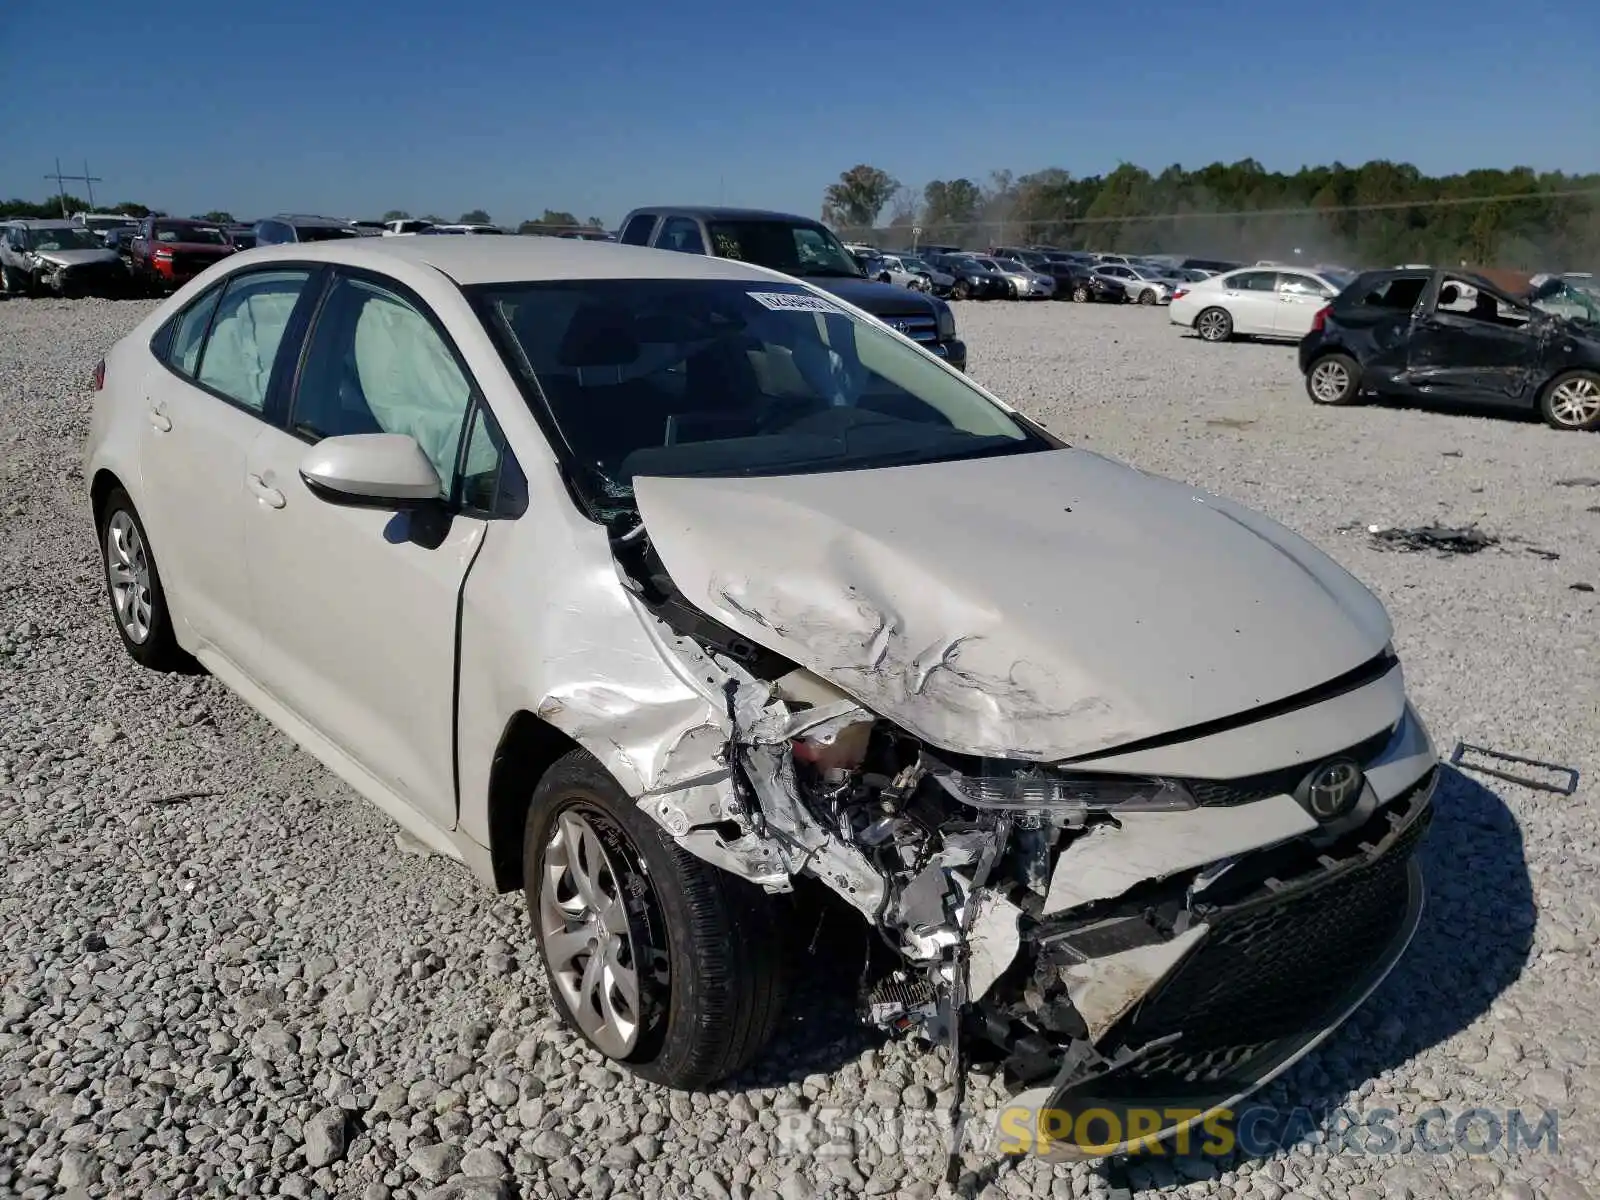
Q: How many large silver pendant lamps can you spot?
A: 0